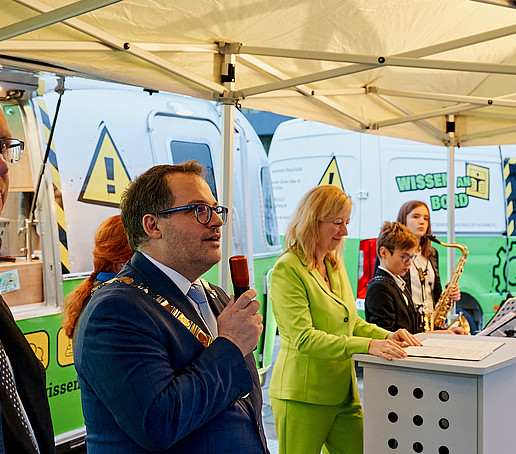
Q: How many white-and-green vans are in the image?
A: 2